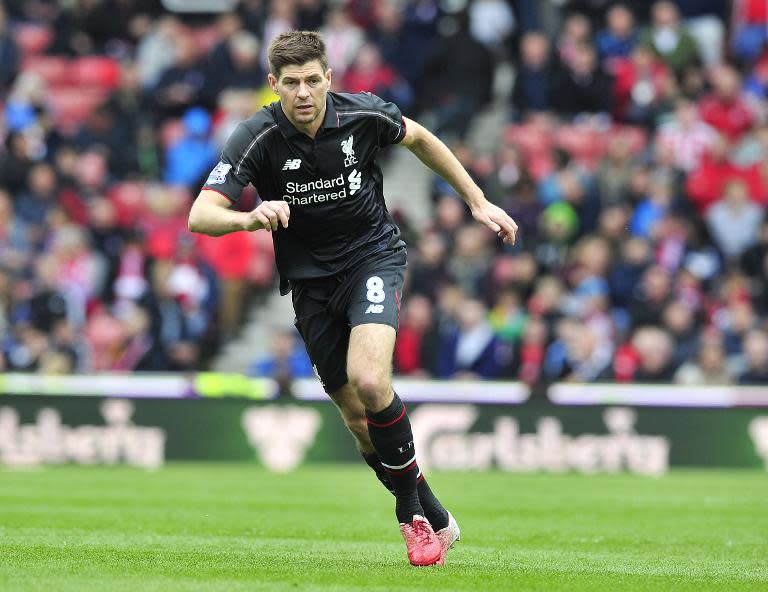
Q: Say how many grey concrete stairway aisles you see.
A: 1